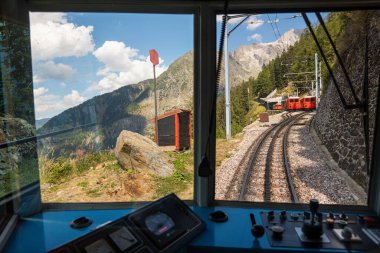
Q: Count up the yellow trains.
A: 0